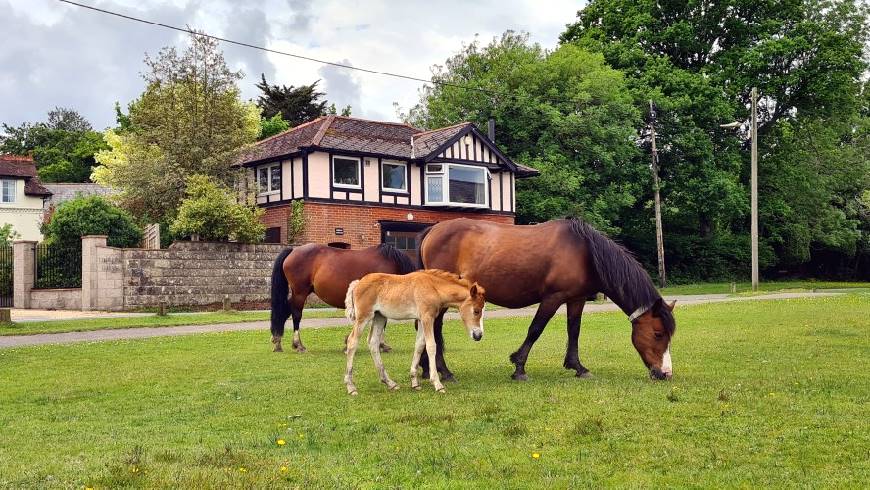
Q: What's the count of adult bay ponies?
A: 2